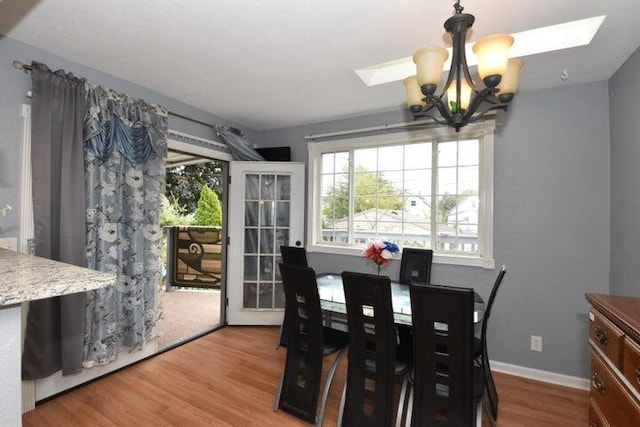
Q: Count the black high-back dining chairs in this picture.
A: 6